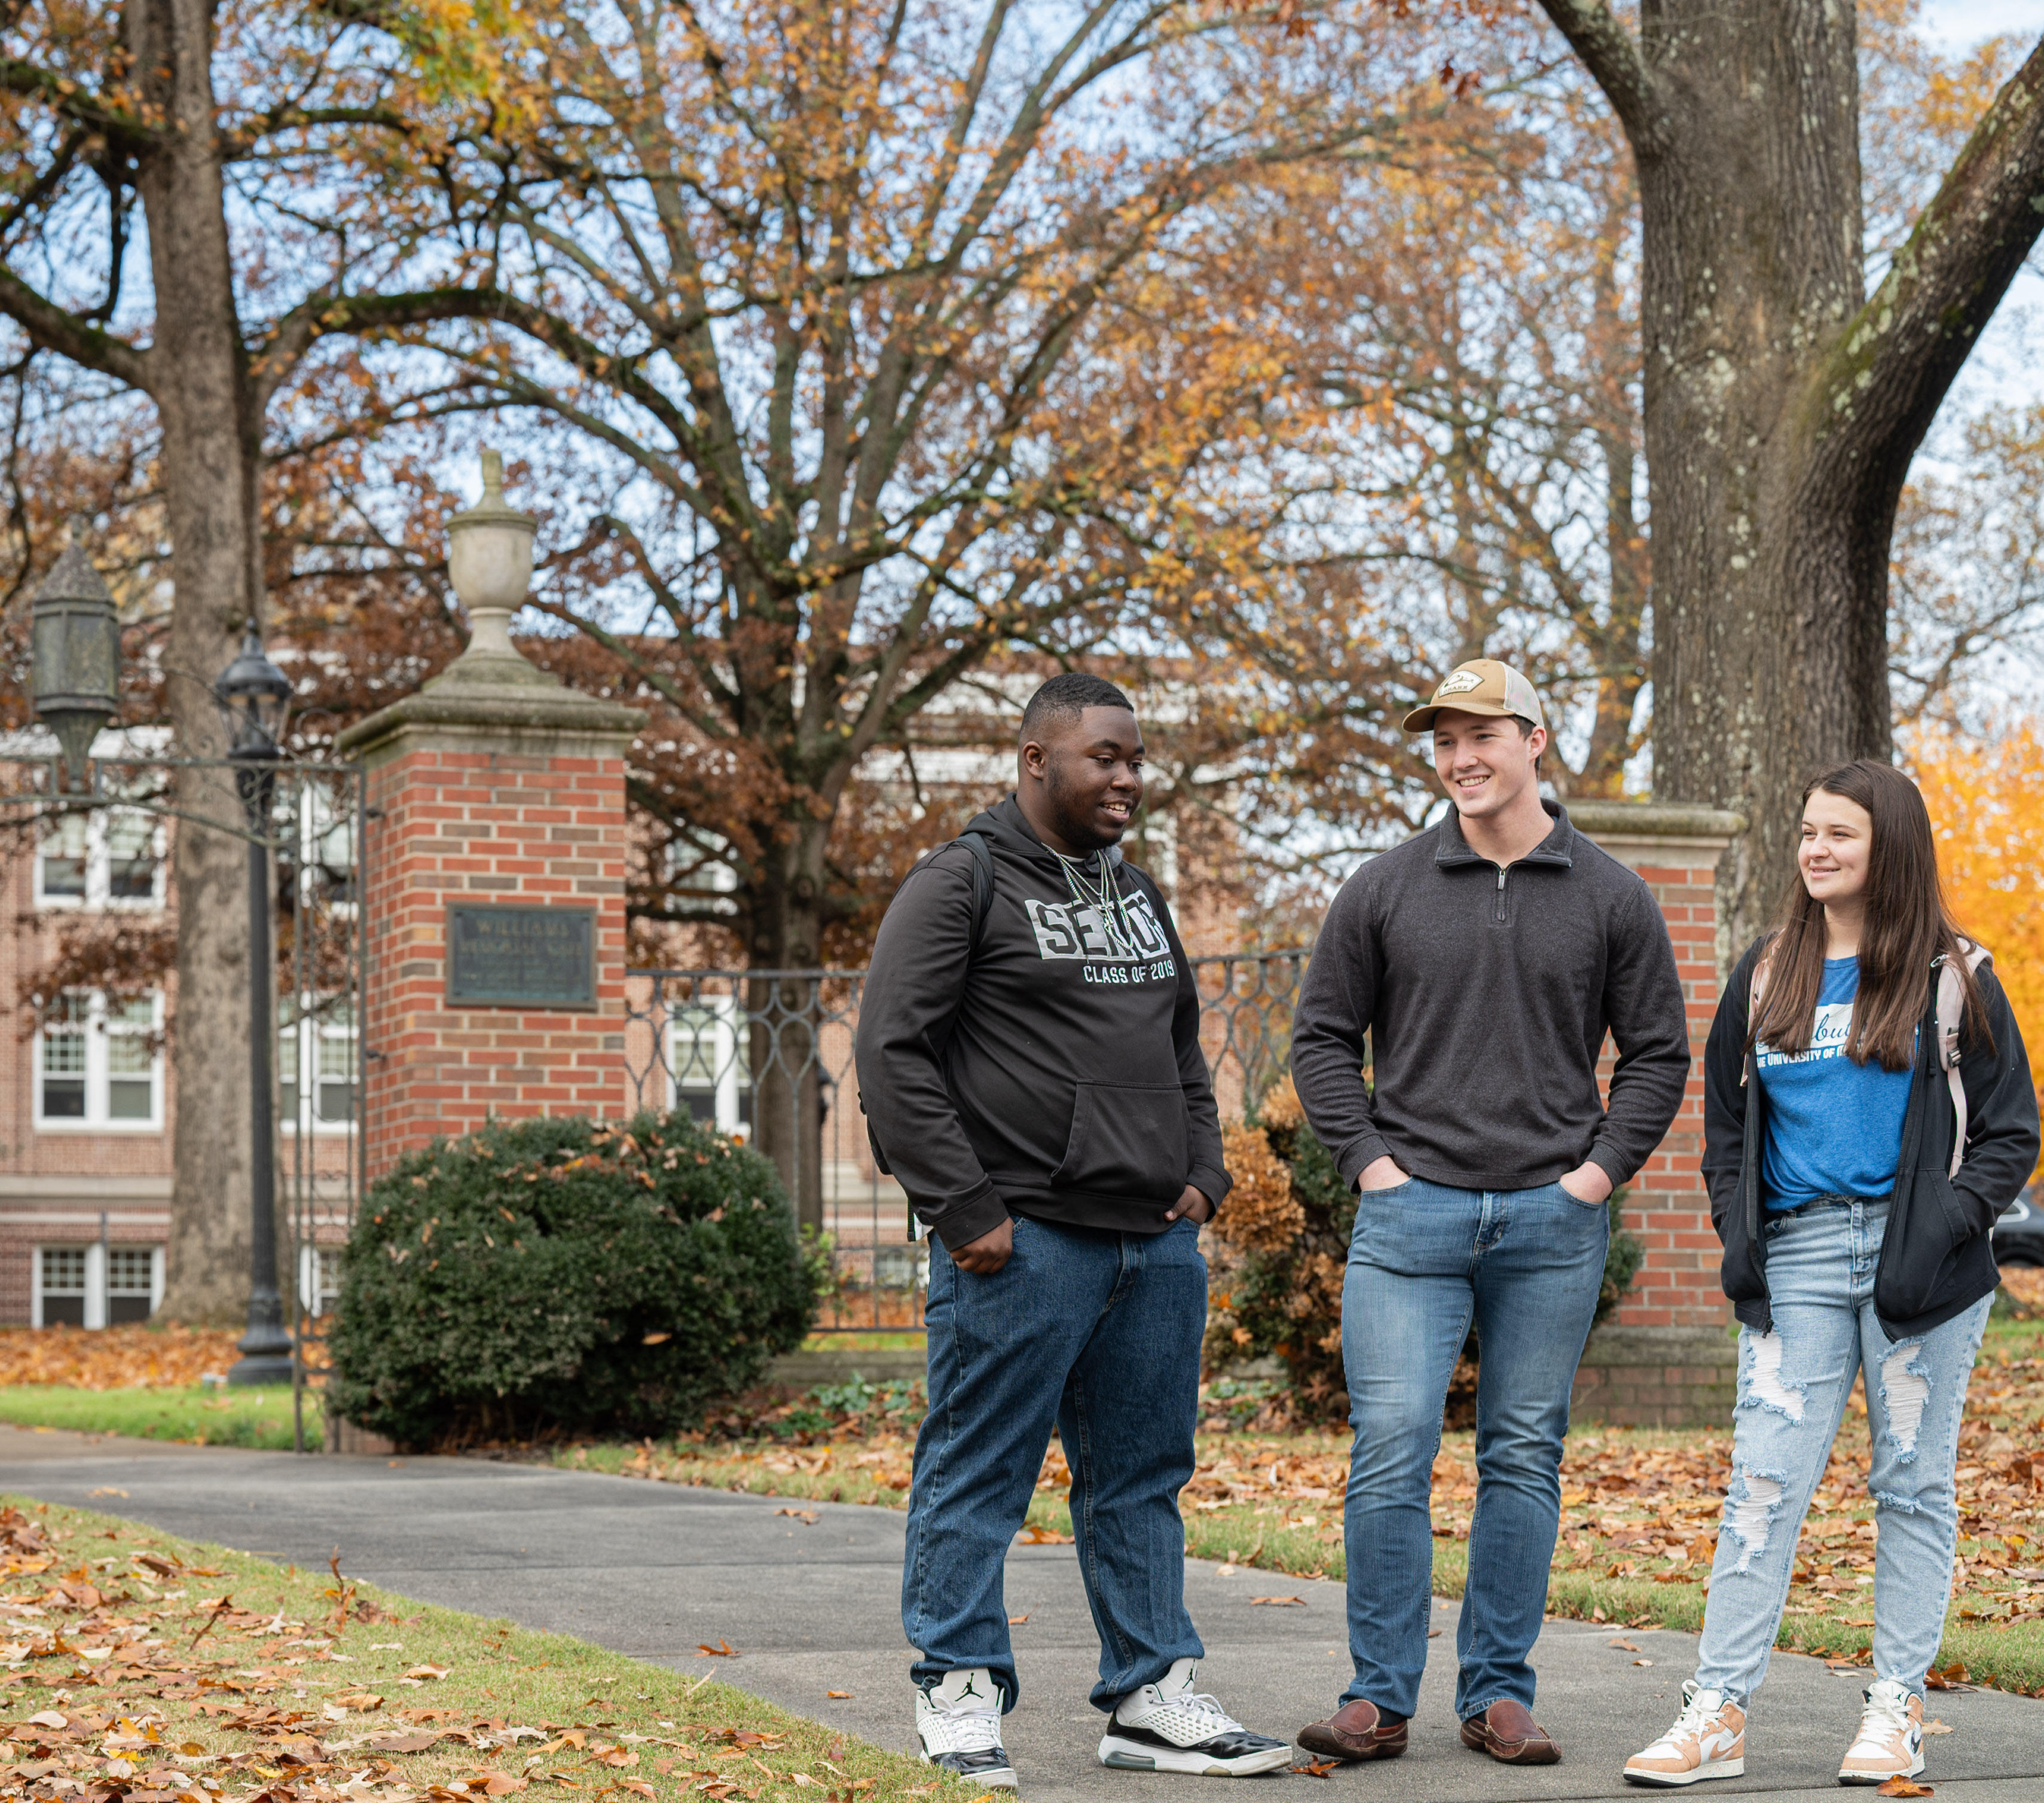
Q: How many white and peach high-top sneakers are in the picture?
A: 2